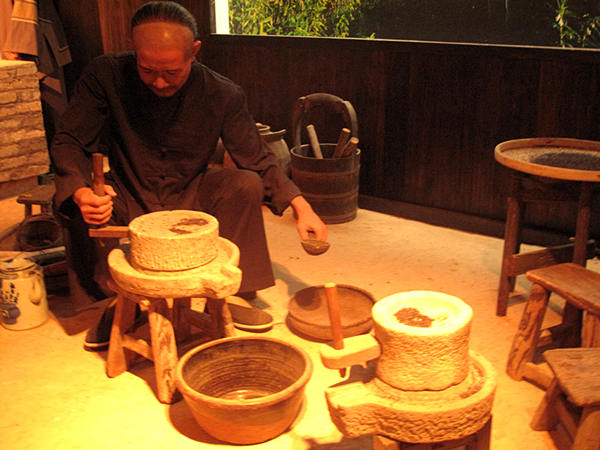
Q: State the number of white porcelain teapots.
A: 1